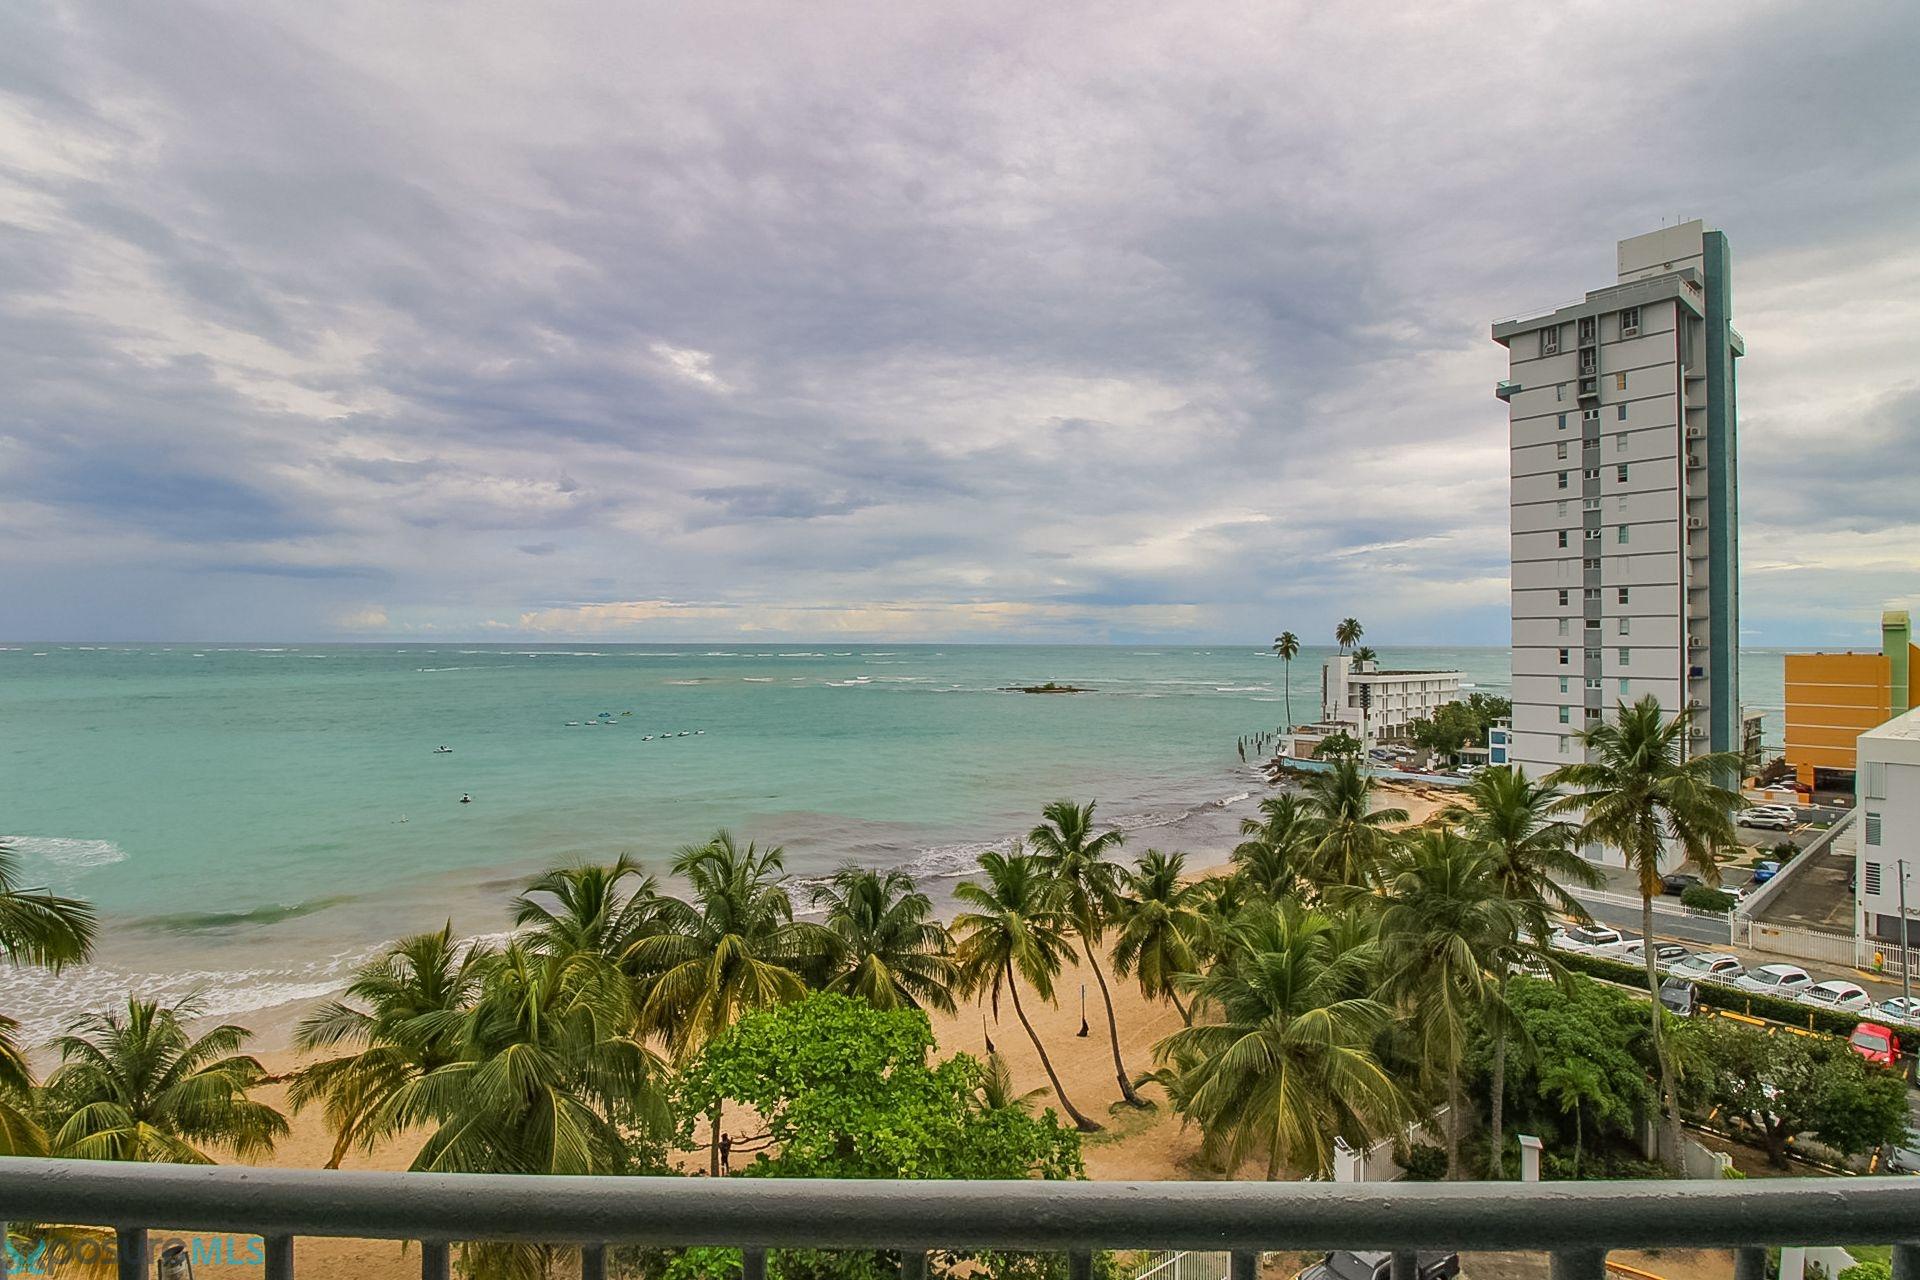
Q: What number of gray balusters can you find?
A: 13